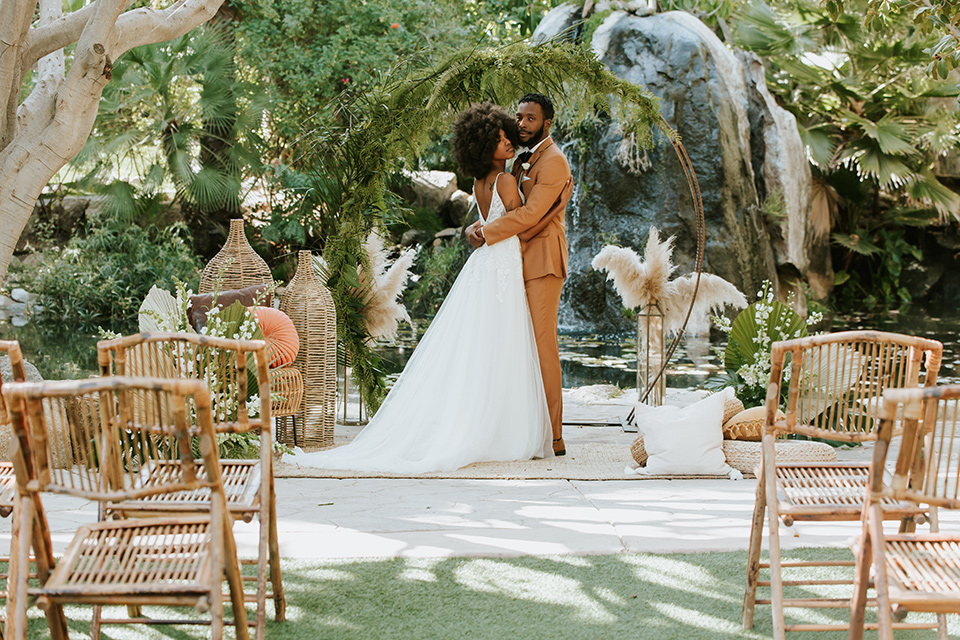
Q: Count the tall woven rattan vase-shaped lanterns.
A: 2